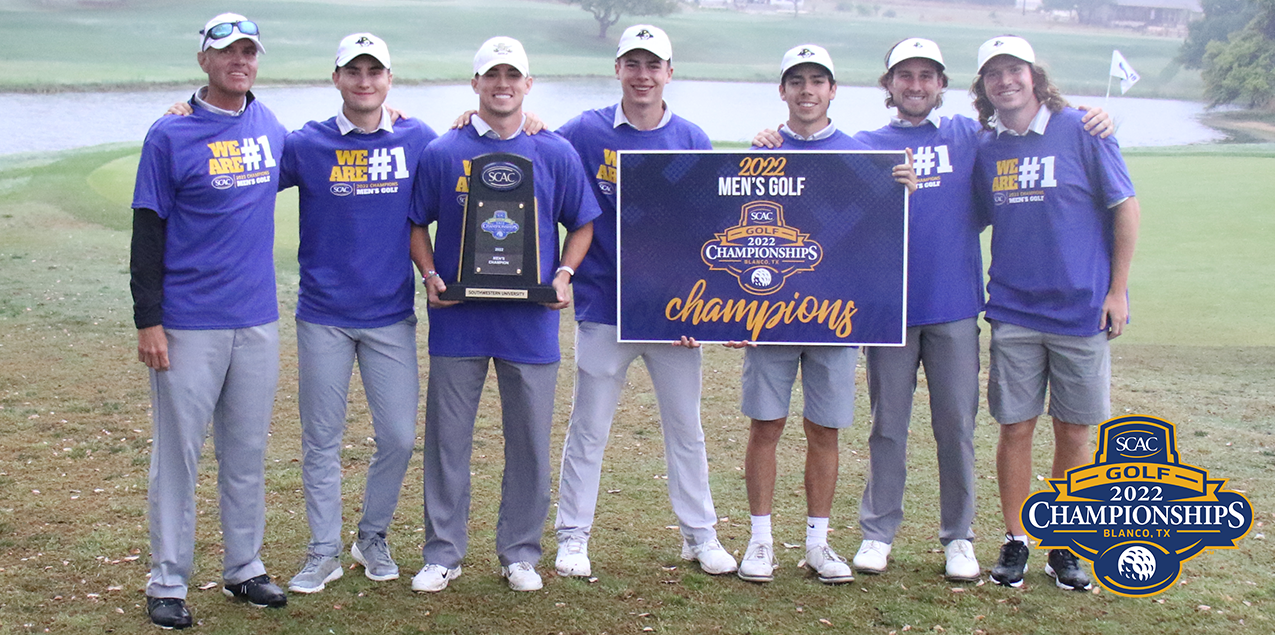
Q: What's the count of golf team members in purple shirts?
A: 7